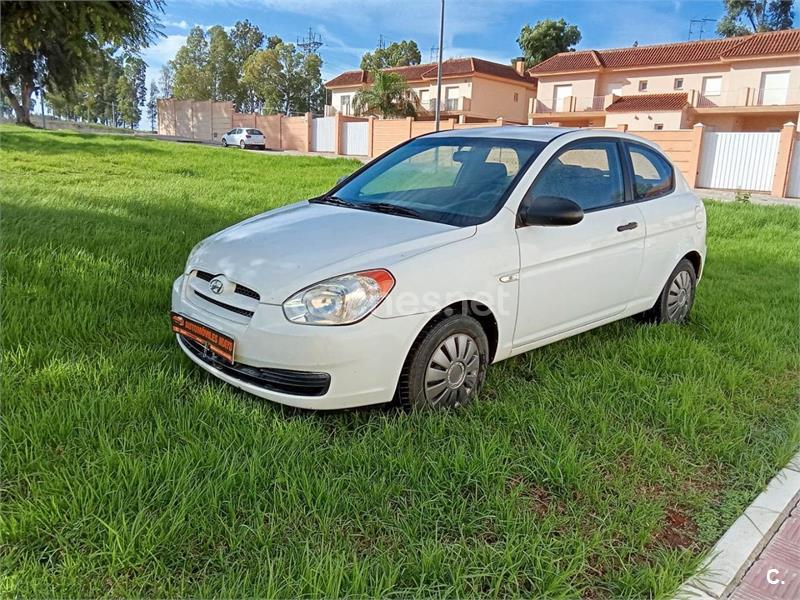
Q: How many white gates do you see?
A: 4